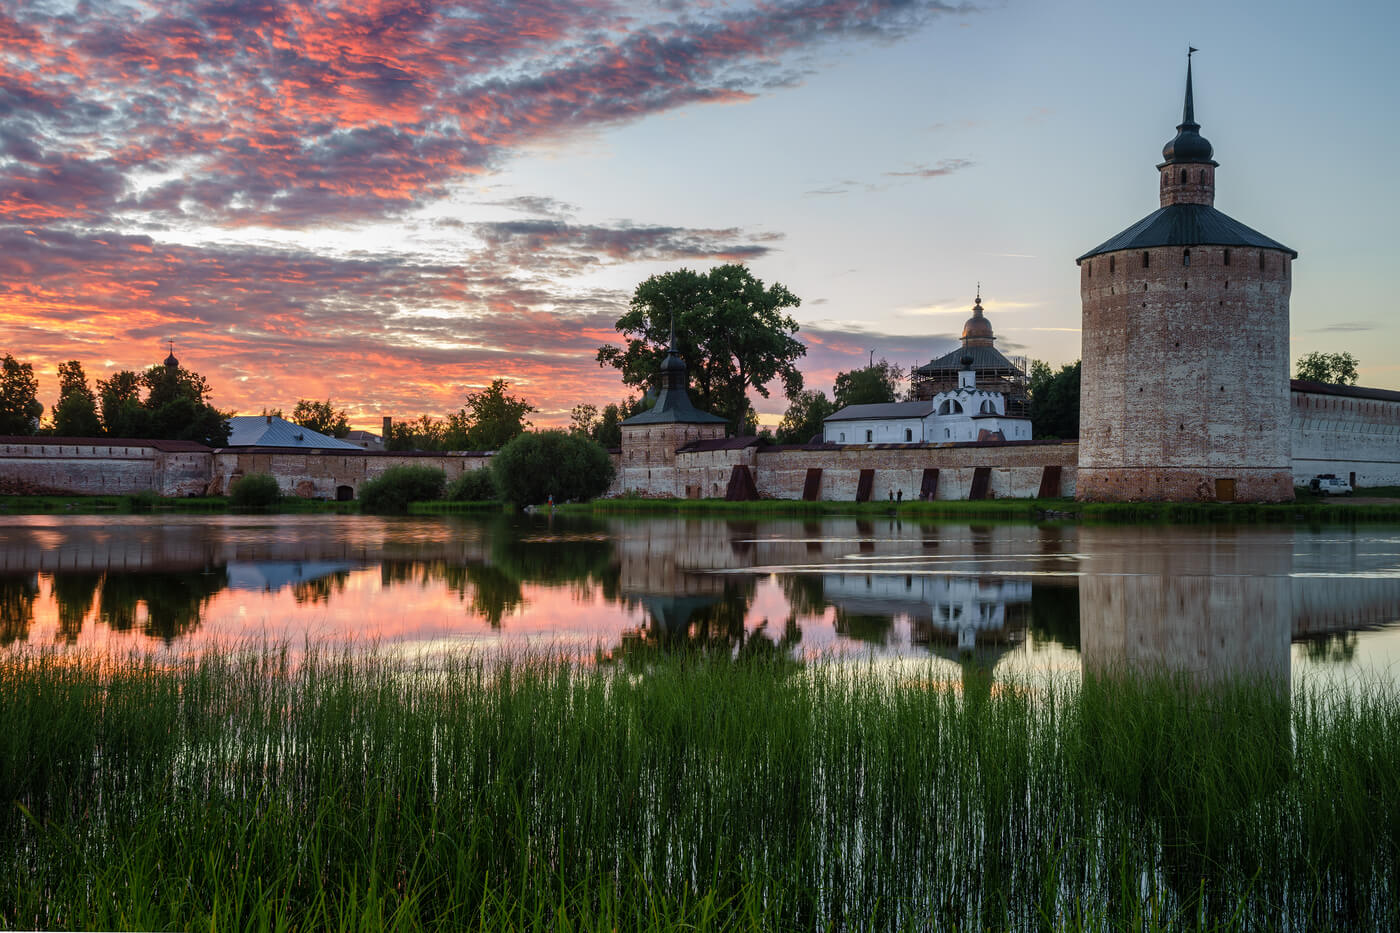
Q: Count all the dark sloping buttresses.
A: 6